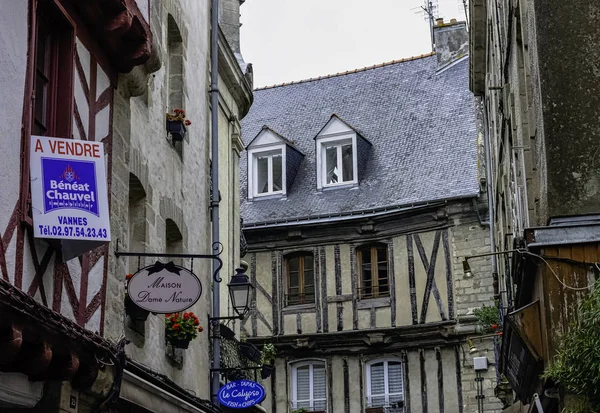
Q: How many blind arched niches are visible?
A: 3